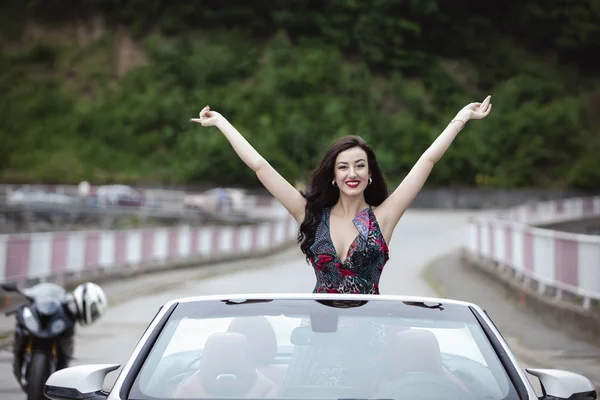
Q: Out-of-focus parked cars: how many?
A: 3